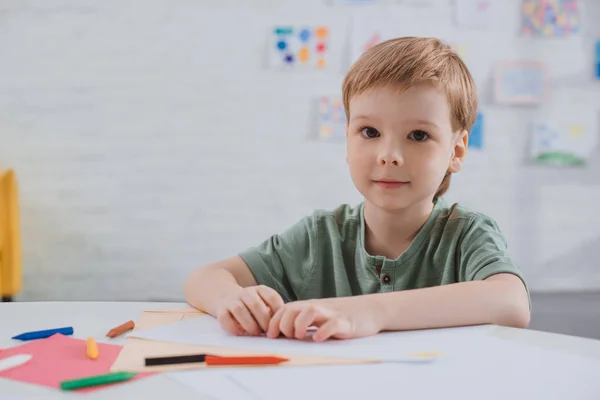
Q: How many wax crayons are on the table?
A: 7